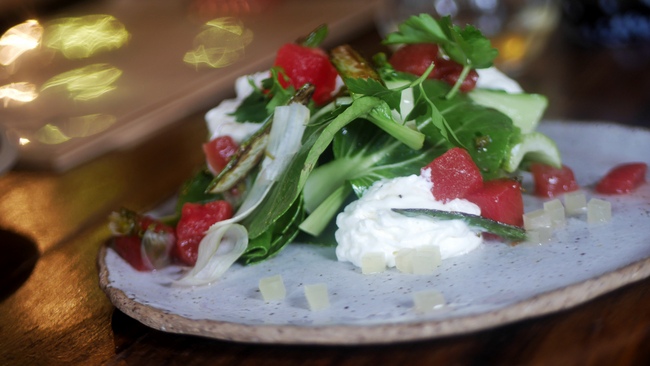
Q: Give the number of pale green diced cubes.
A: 11